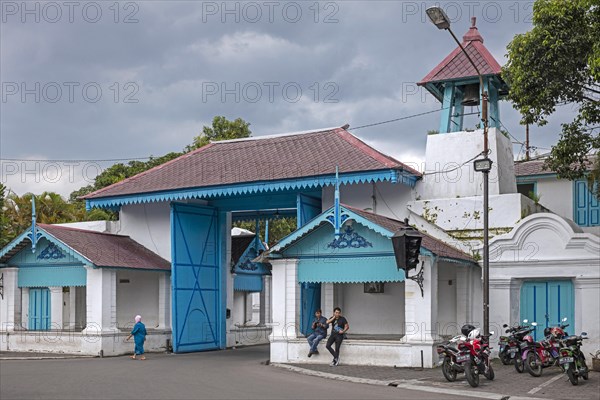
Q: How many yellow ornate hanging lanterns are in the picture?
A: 0